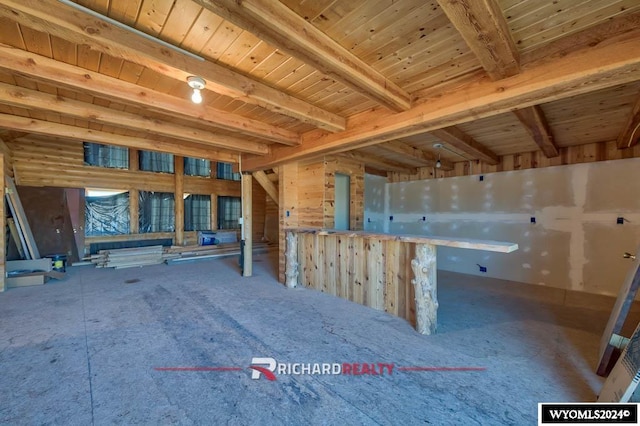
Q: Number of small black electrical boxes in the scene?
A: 7